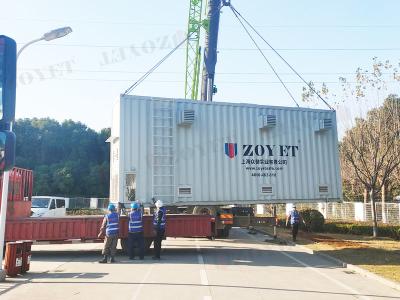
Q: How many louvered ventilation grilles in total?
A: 6